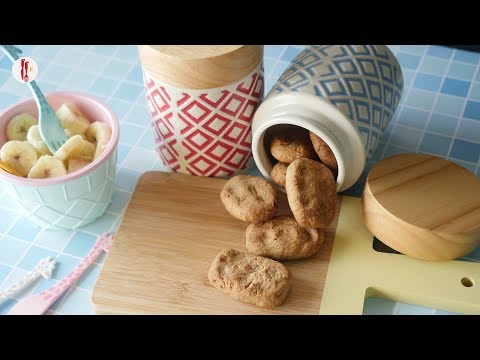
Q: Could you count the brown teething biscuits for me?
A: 7